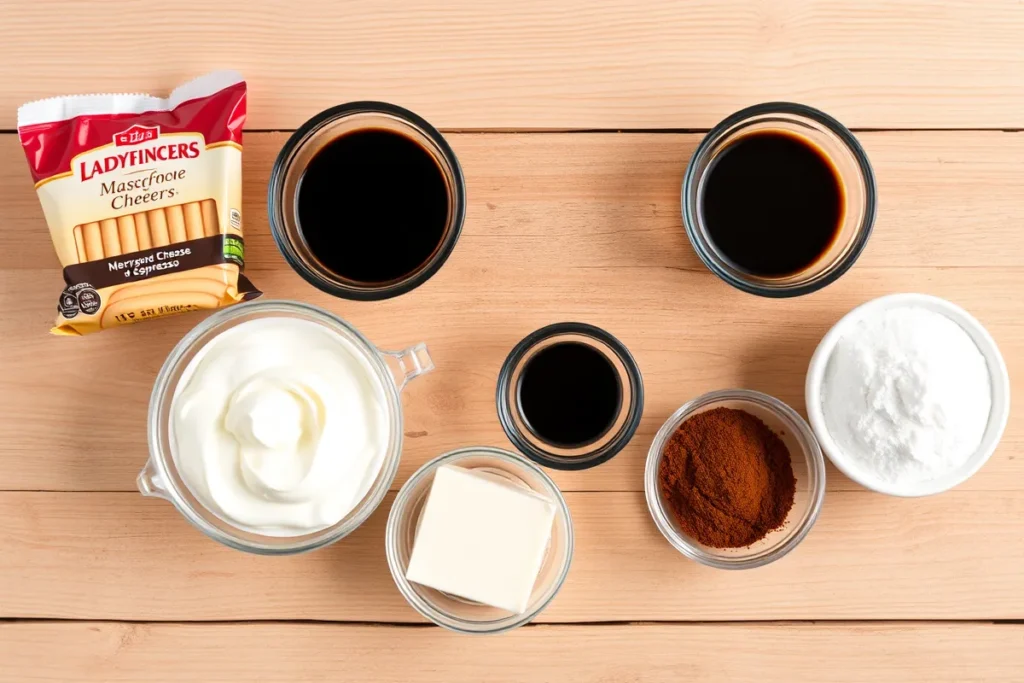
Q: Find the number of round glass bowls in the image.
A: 6